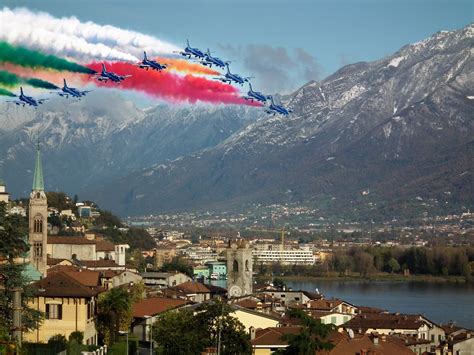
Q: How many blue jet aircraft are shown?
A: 9